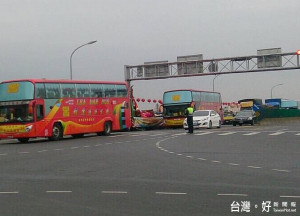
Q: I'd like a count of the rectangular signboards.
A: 3